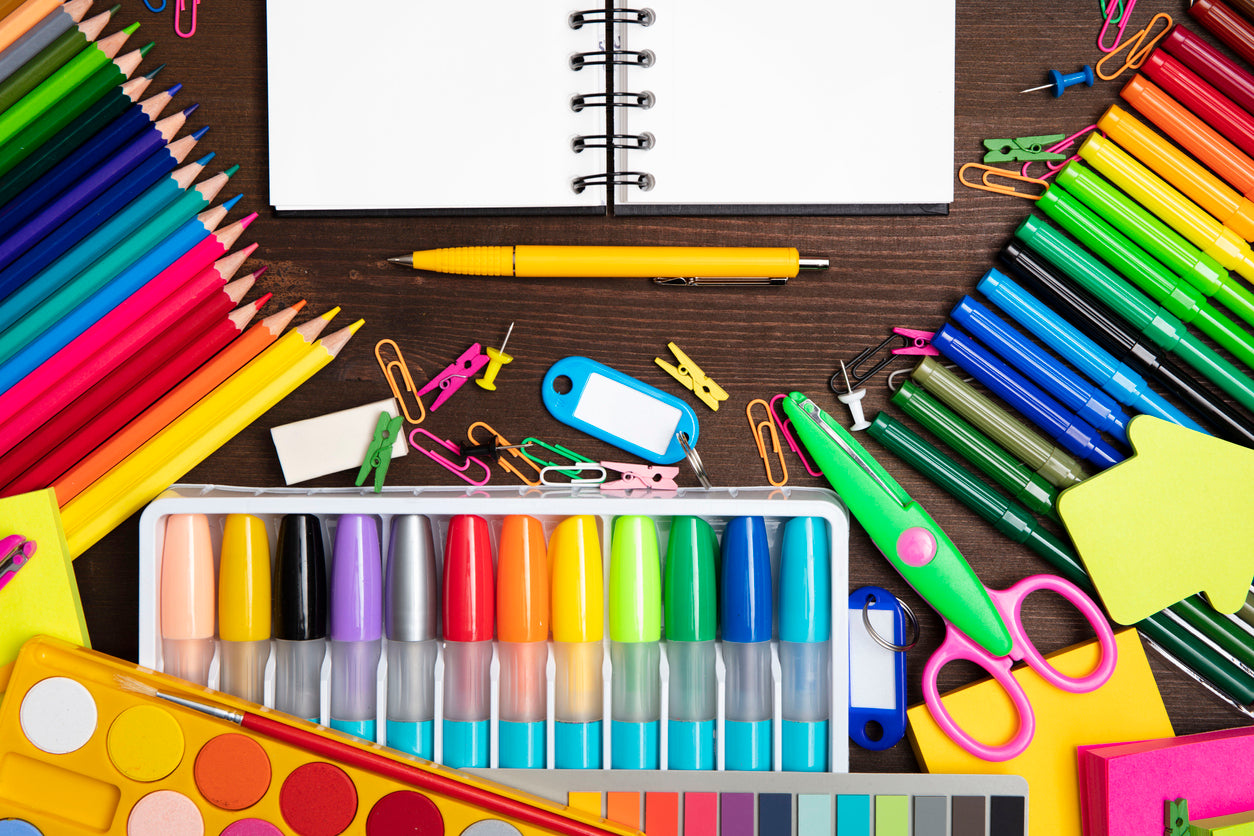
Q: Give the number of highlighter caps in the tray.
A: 12